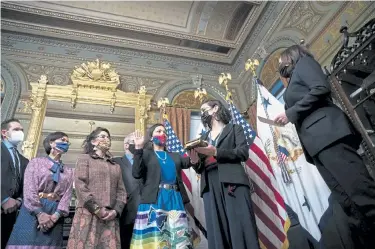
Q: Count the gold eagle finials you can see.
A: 4